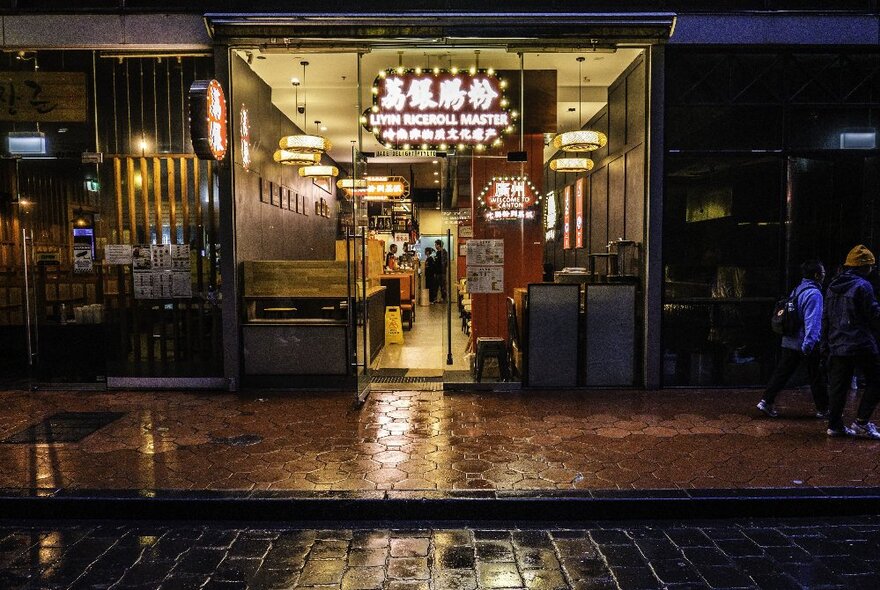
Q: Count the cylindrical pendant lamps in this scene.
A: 6